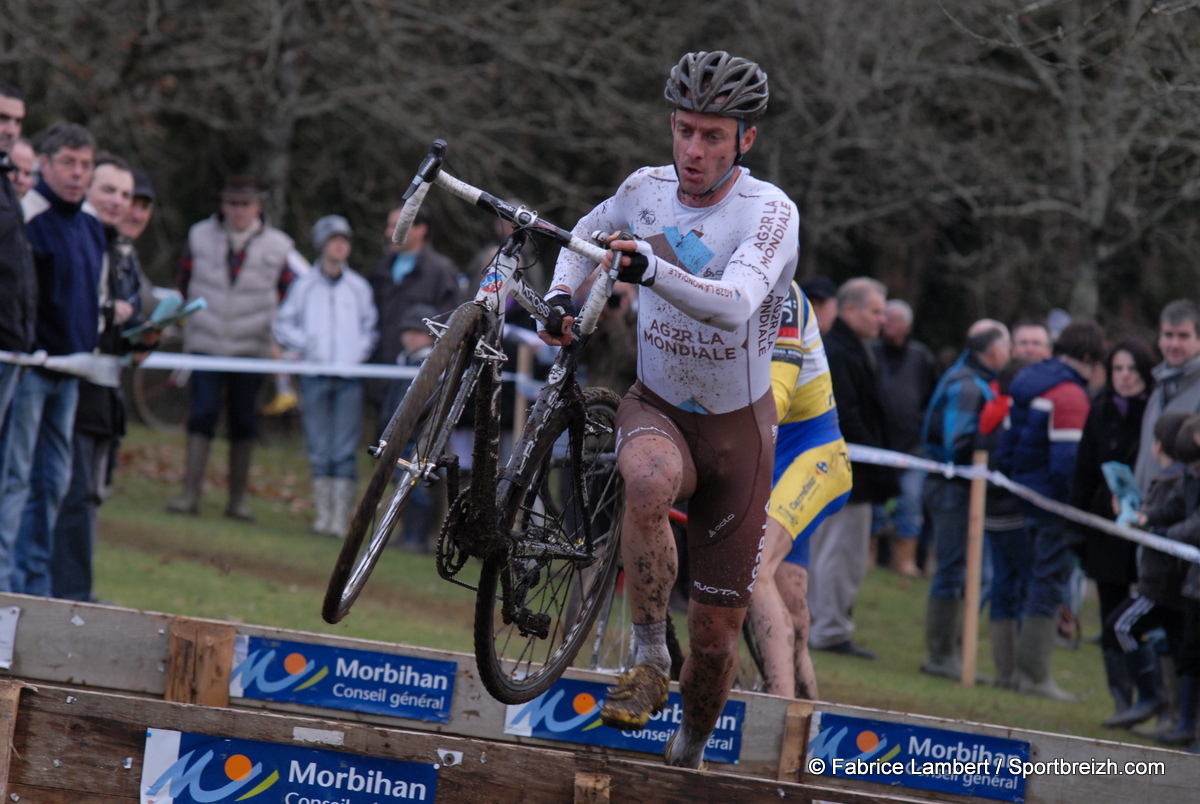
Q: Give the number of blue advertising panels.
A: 4